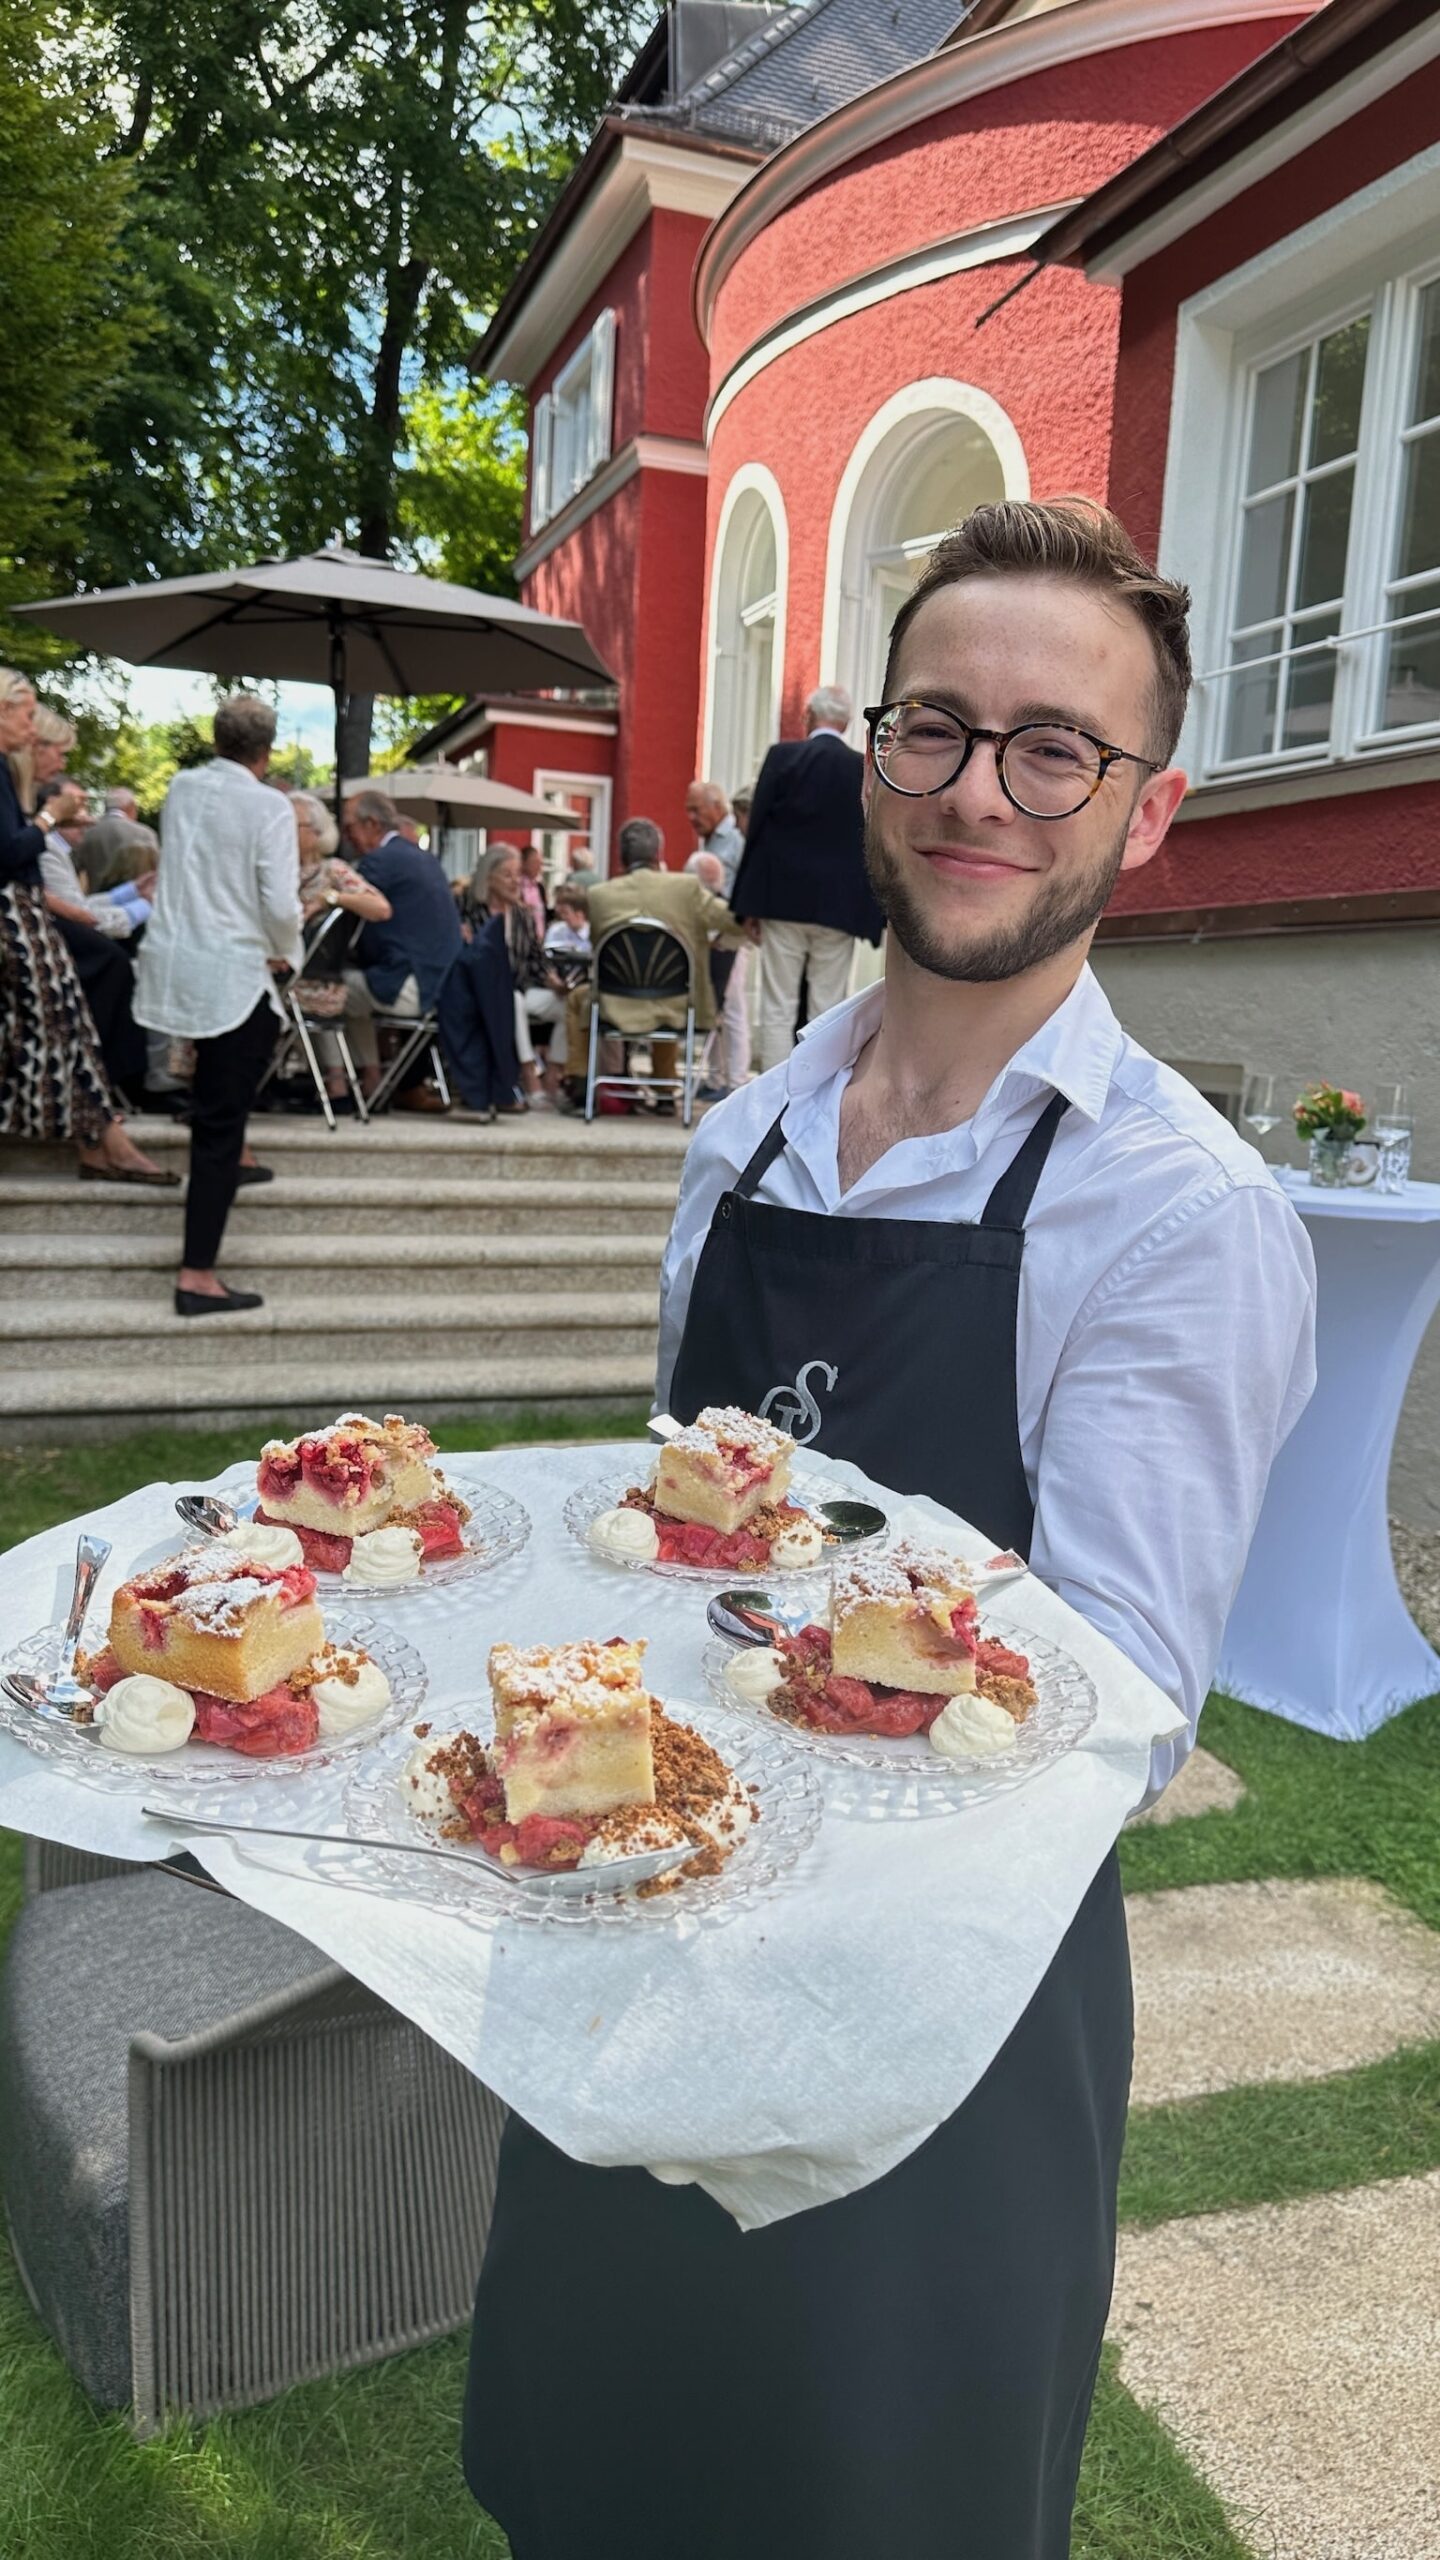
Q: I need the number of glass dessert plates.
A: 5